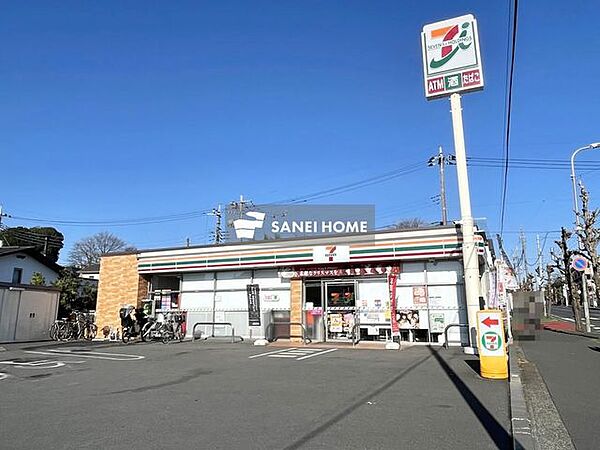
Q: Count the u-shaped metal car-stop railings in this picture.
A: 4